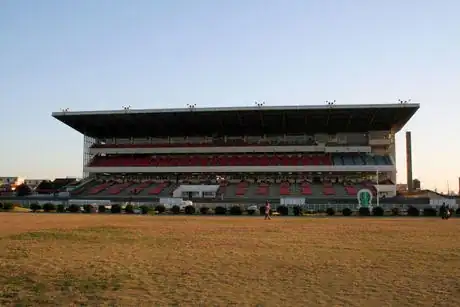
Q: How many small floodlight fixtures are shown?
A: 6